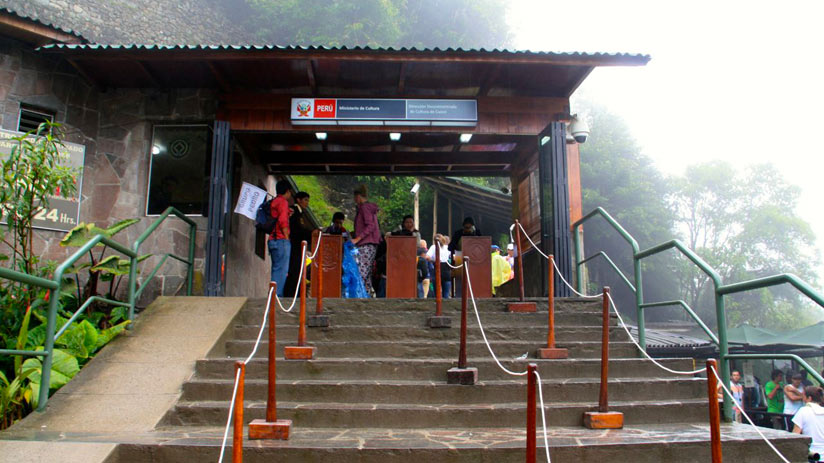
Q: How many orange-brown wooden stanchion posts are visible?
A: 11